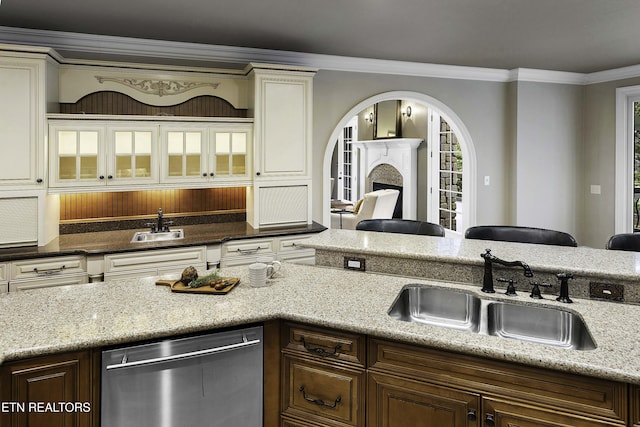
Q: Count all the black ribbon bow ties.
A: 0